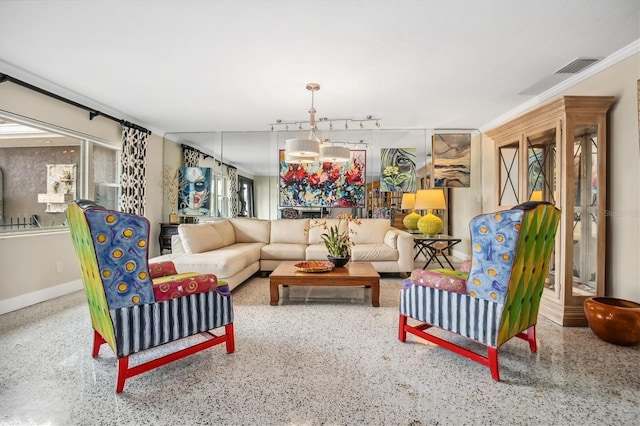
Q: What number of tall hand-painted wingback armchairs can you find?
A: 2